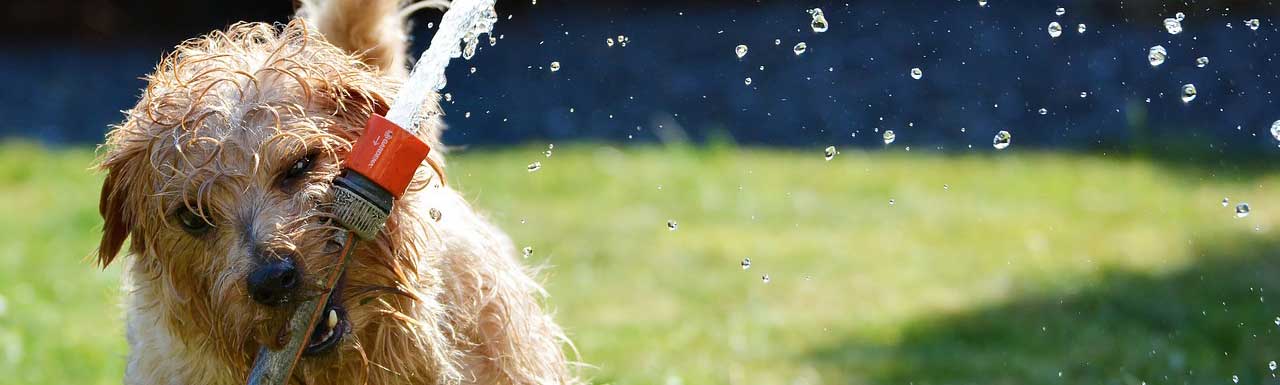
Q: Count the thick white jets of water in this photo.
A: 1